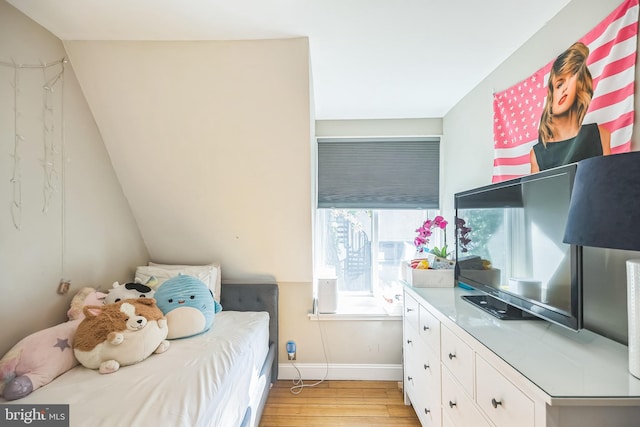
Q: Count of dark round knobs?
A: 9